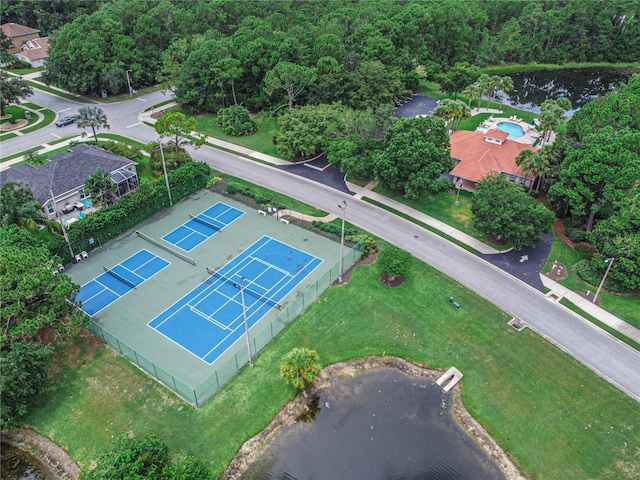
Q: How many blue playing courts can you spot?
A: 3